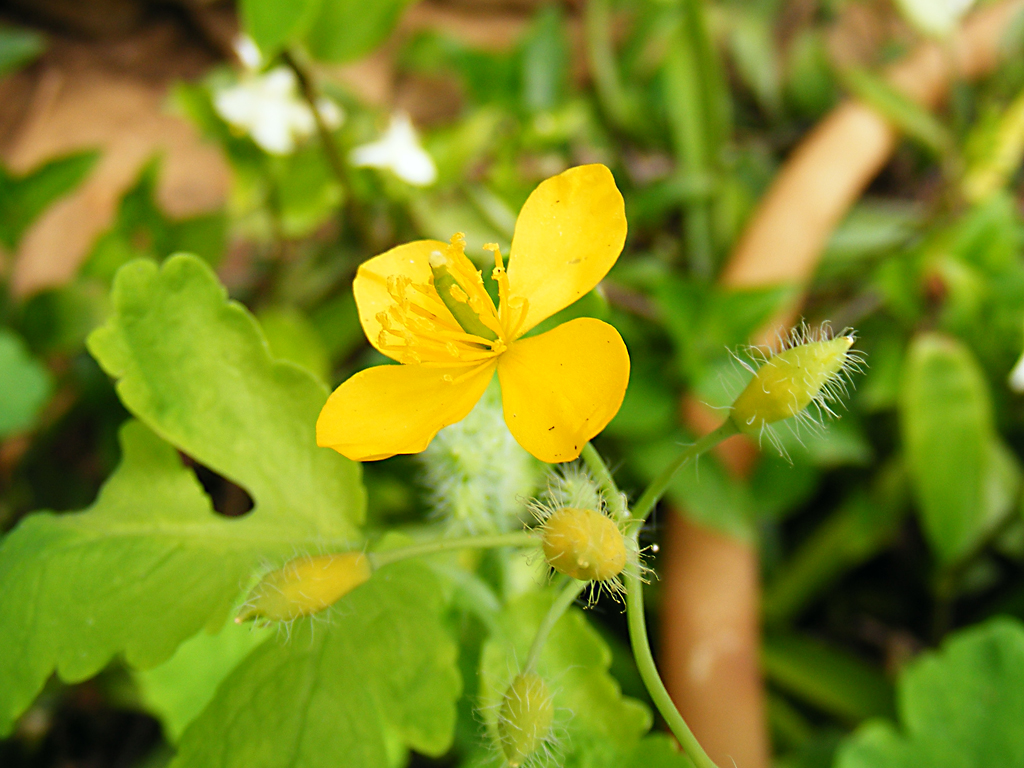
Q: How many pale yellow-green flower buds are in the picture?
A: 4